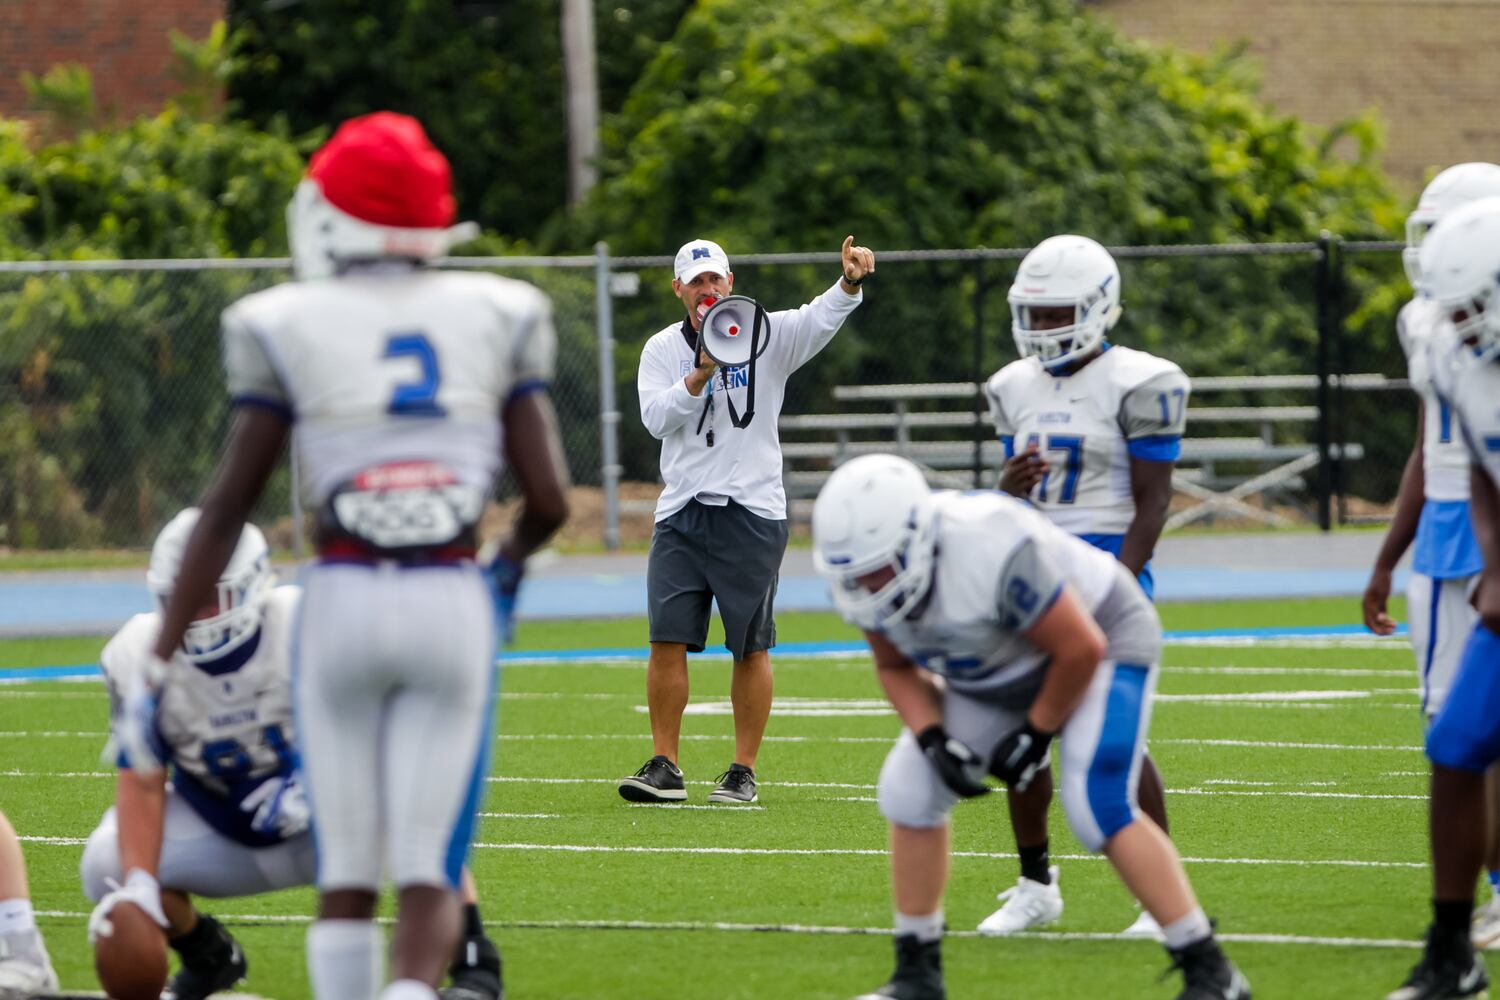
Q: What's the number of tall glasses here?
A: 0